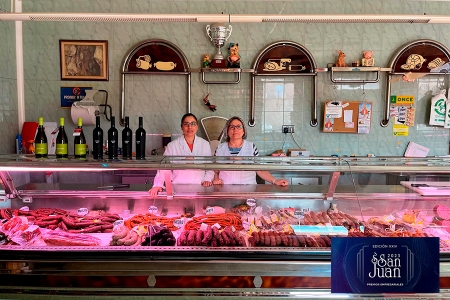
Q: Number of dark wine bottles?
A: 4